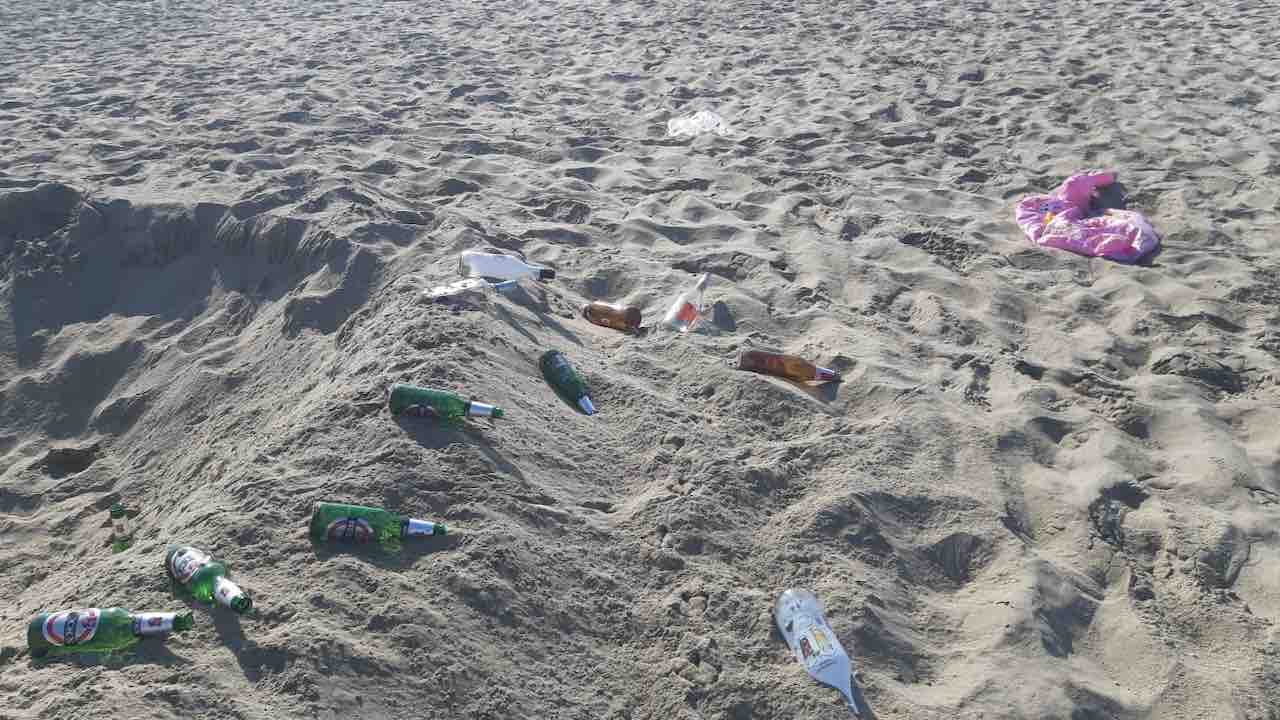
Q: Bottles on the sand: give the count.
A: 11